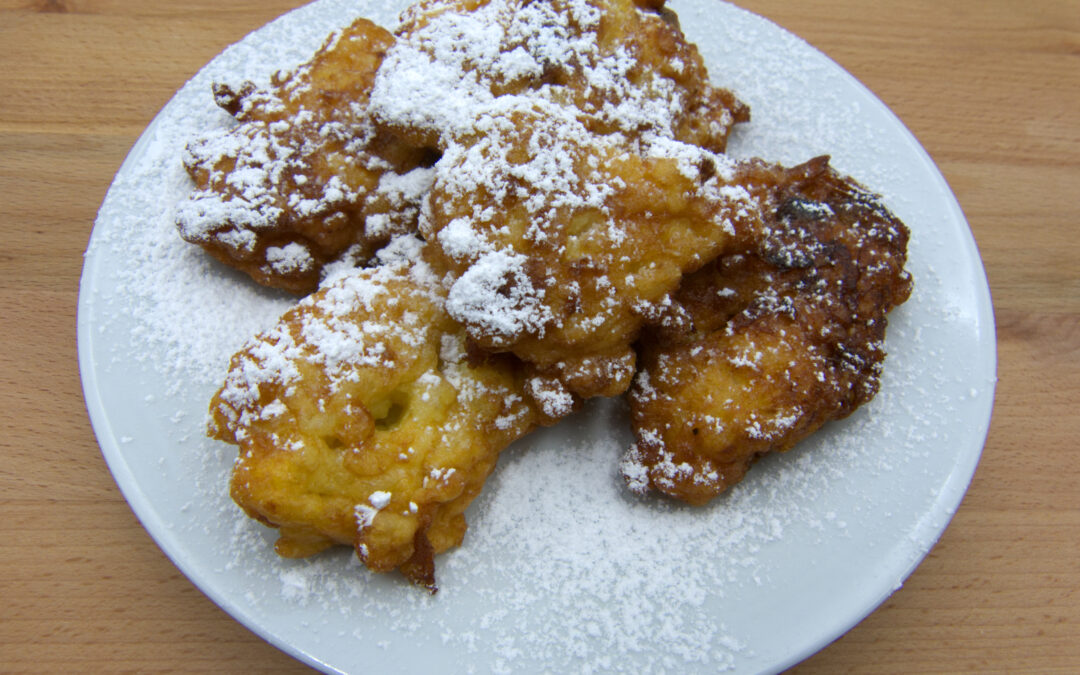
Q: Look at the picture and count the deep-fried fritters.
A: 5